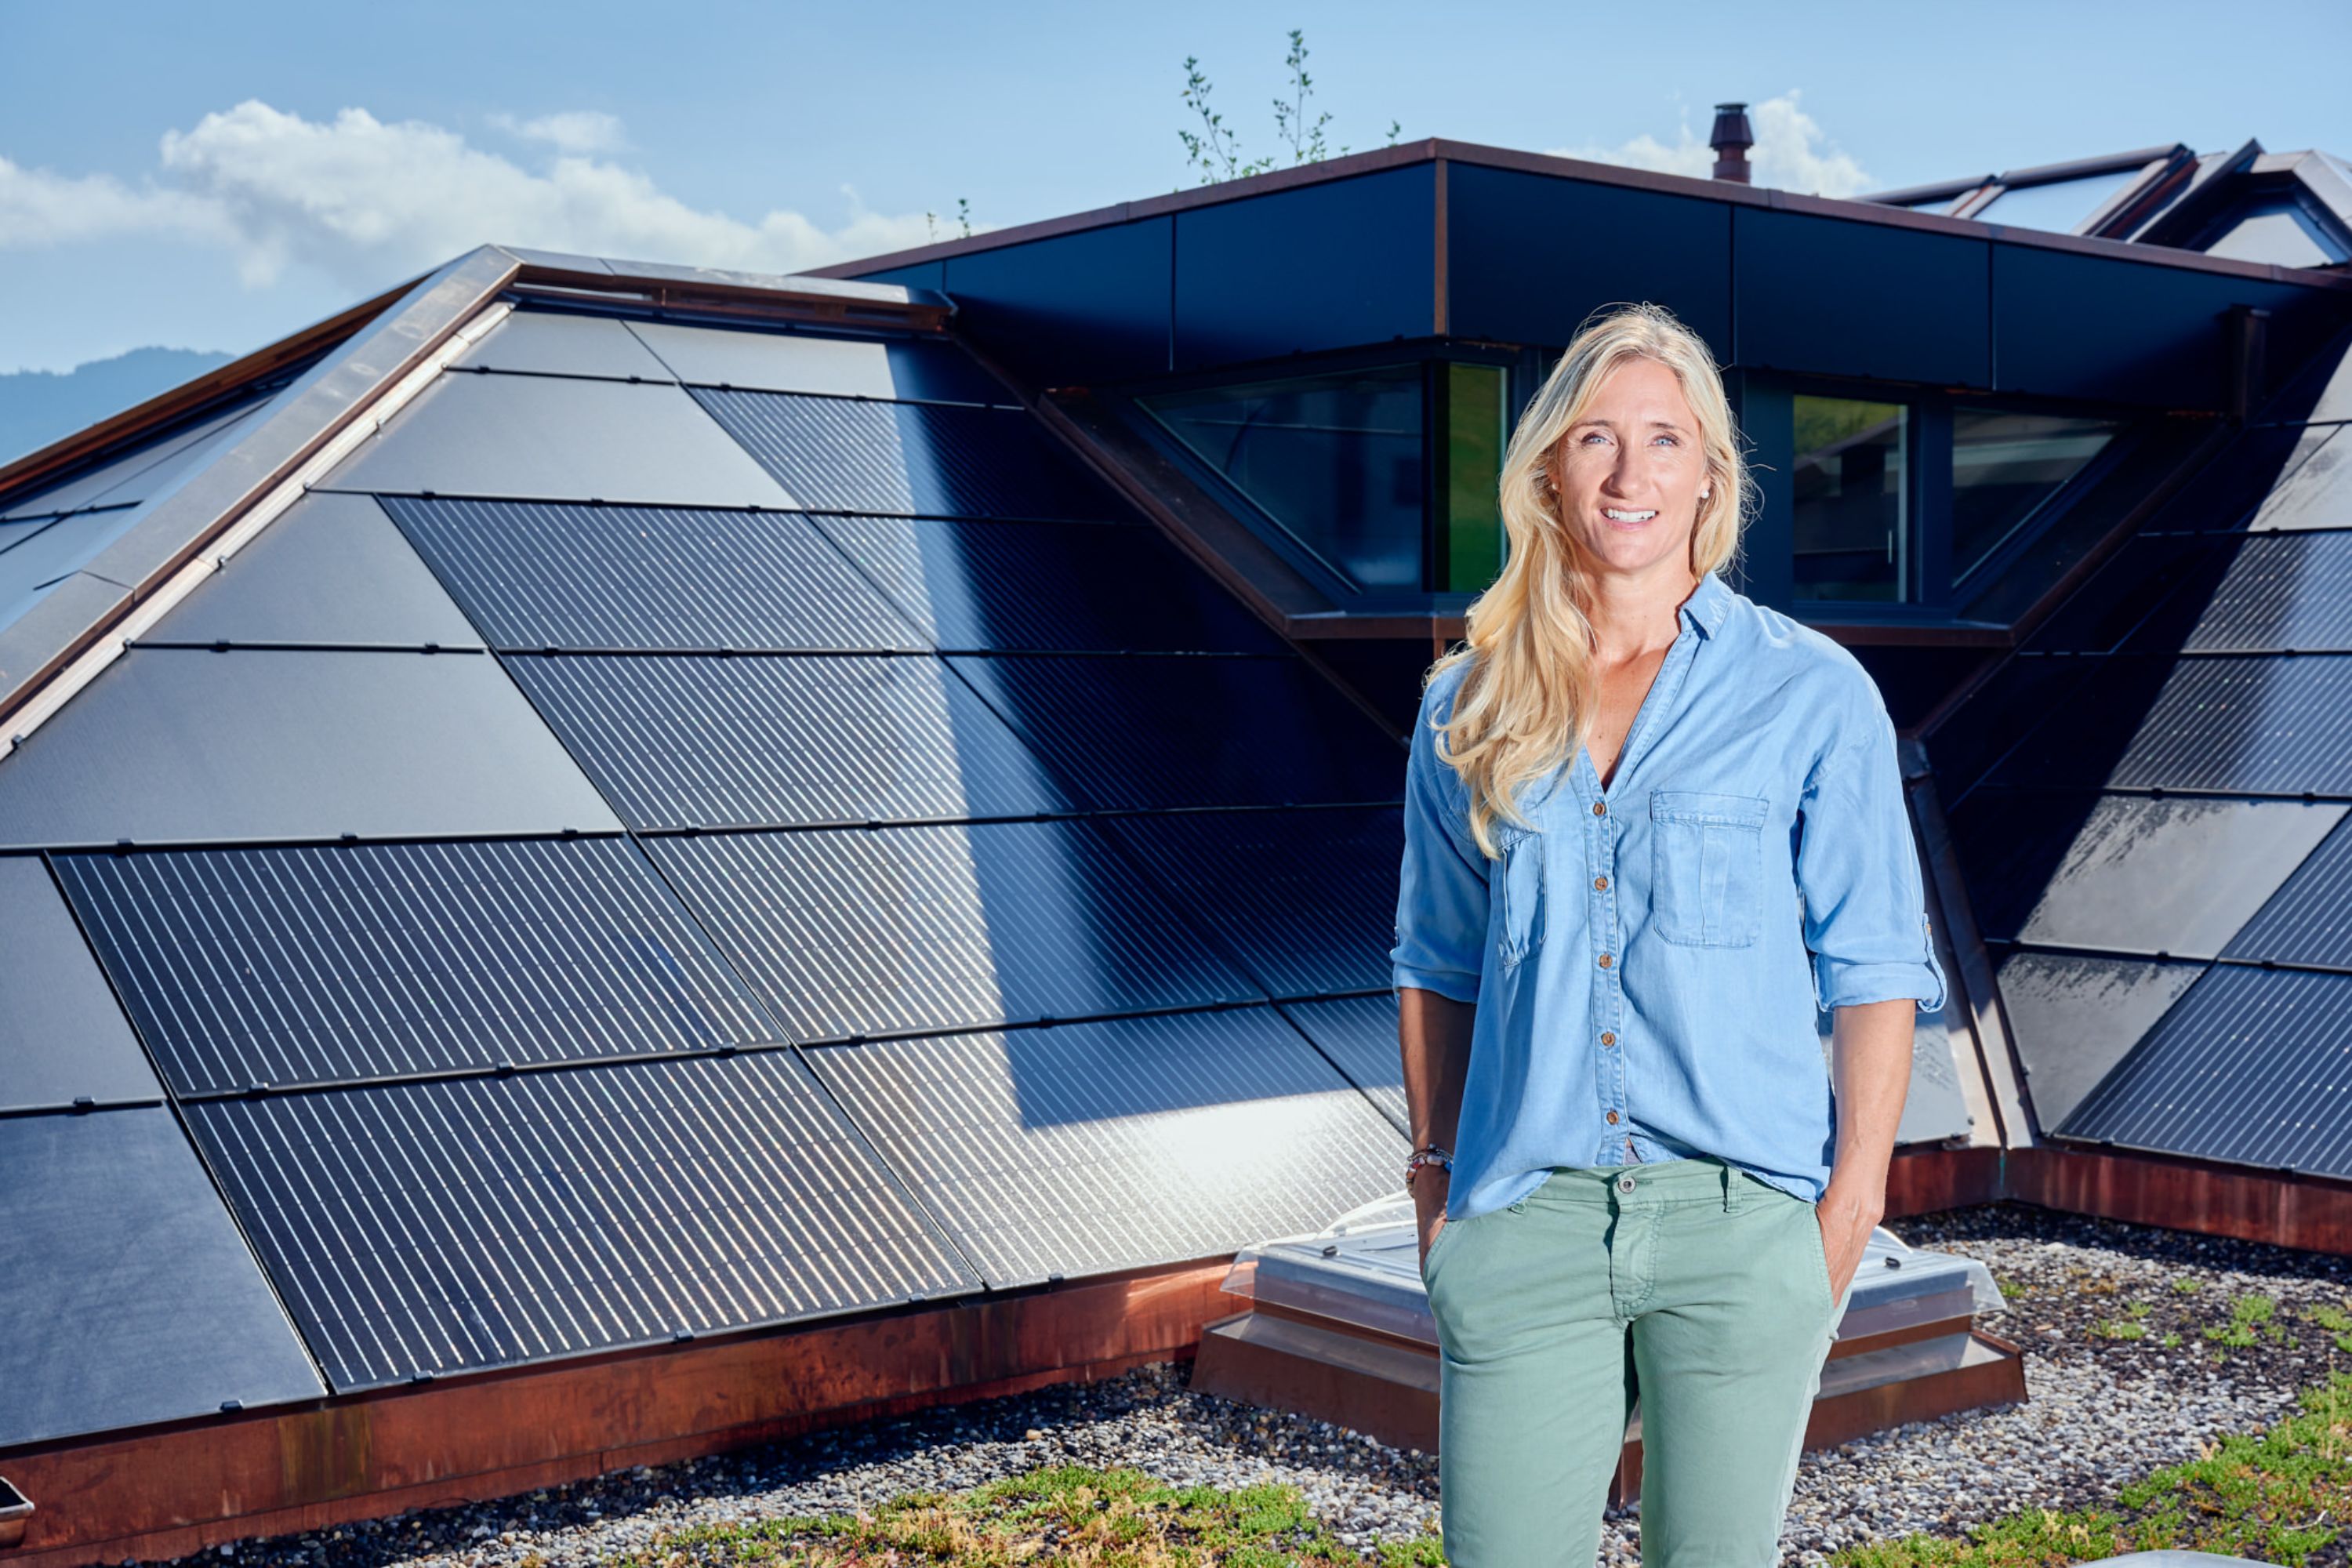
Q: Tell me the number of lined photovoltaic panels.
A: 15